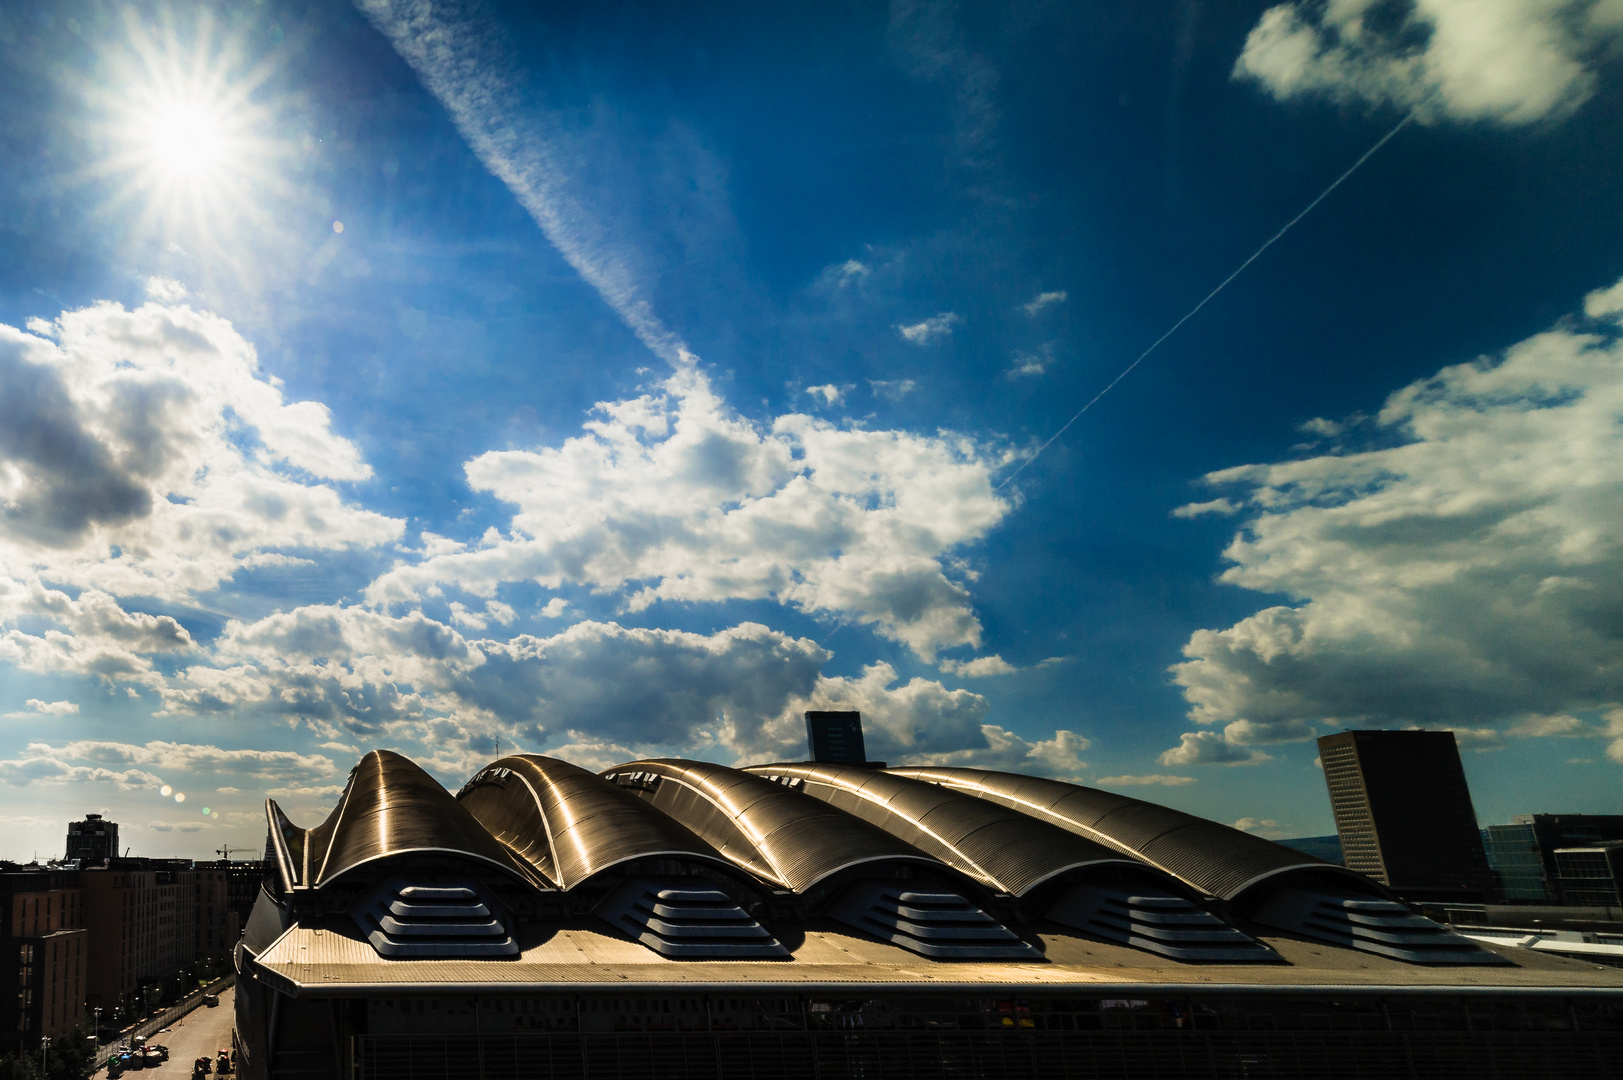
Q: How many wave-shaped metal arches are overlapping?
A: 5